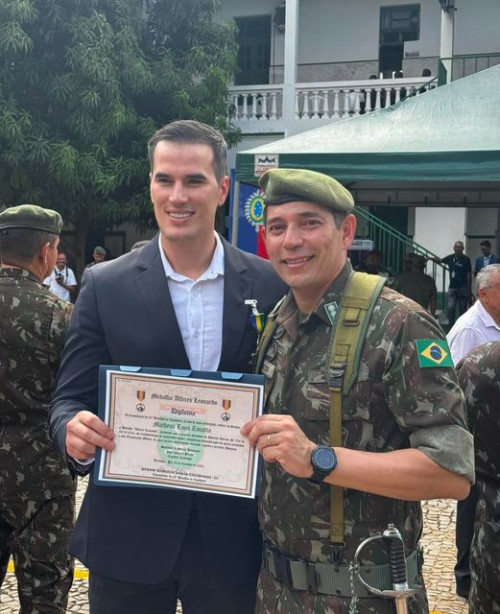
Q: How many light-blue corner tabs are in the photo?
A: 3